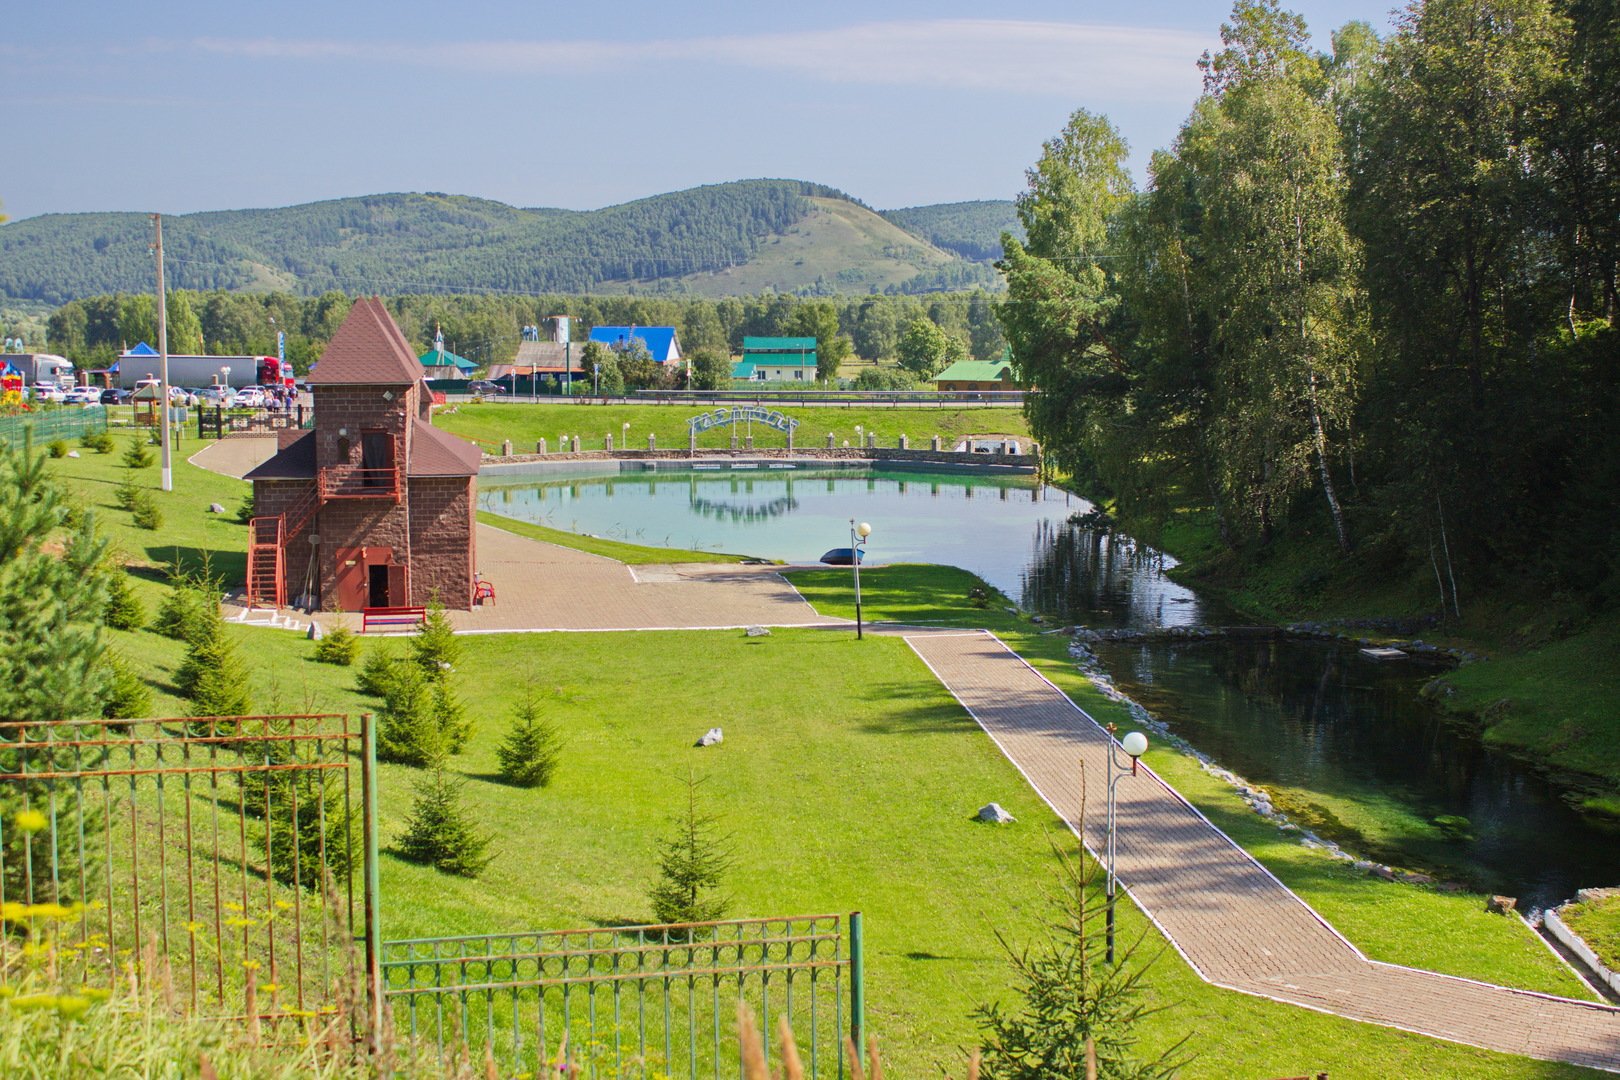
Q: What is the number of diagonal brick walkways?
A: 1